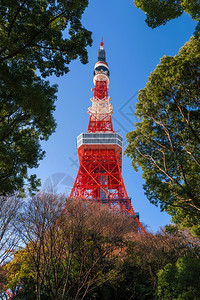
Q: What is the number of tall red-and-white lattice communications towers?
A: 1